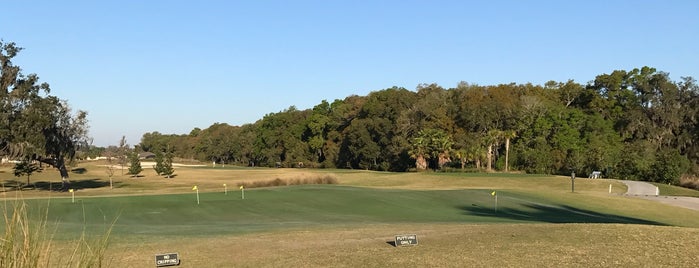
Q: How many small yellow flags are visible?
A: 5